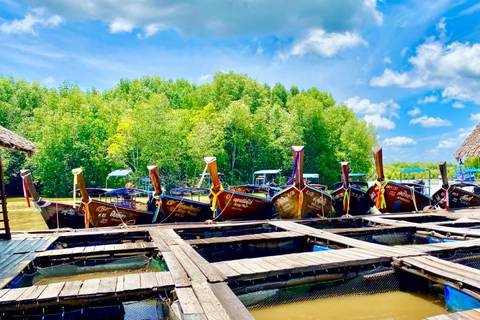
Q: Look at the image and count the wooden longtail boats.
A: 8